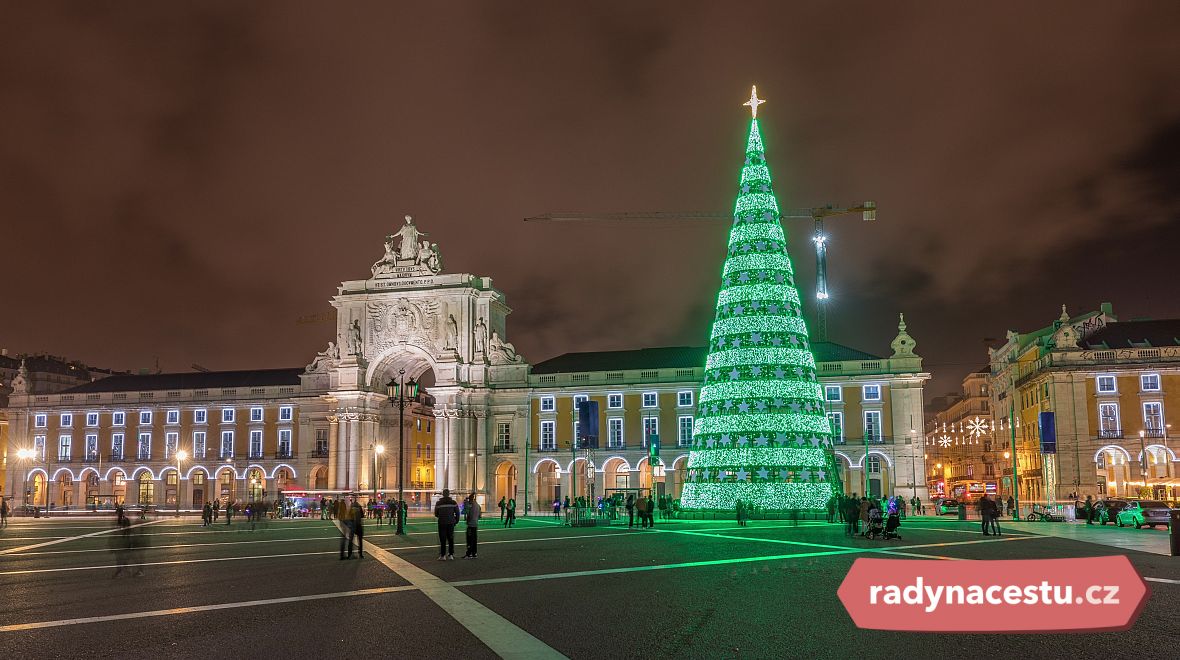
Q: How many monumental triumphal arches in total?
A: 1